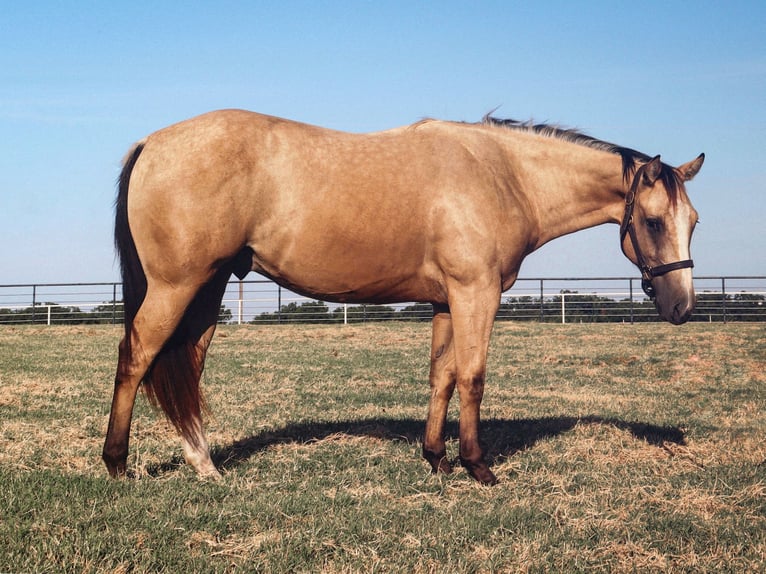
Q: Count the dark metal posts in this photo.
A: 7